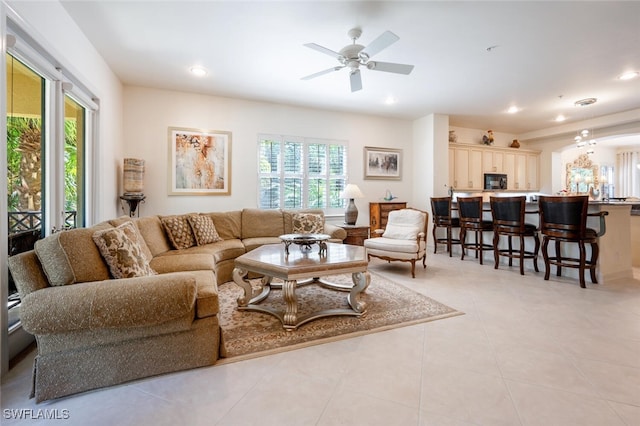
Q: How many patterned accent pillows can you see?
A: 4